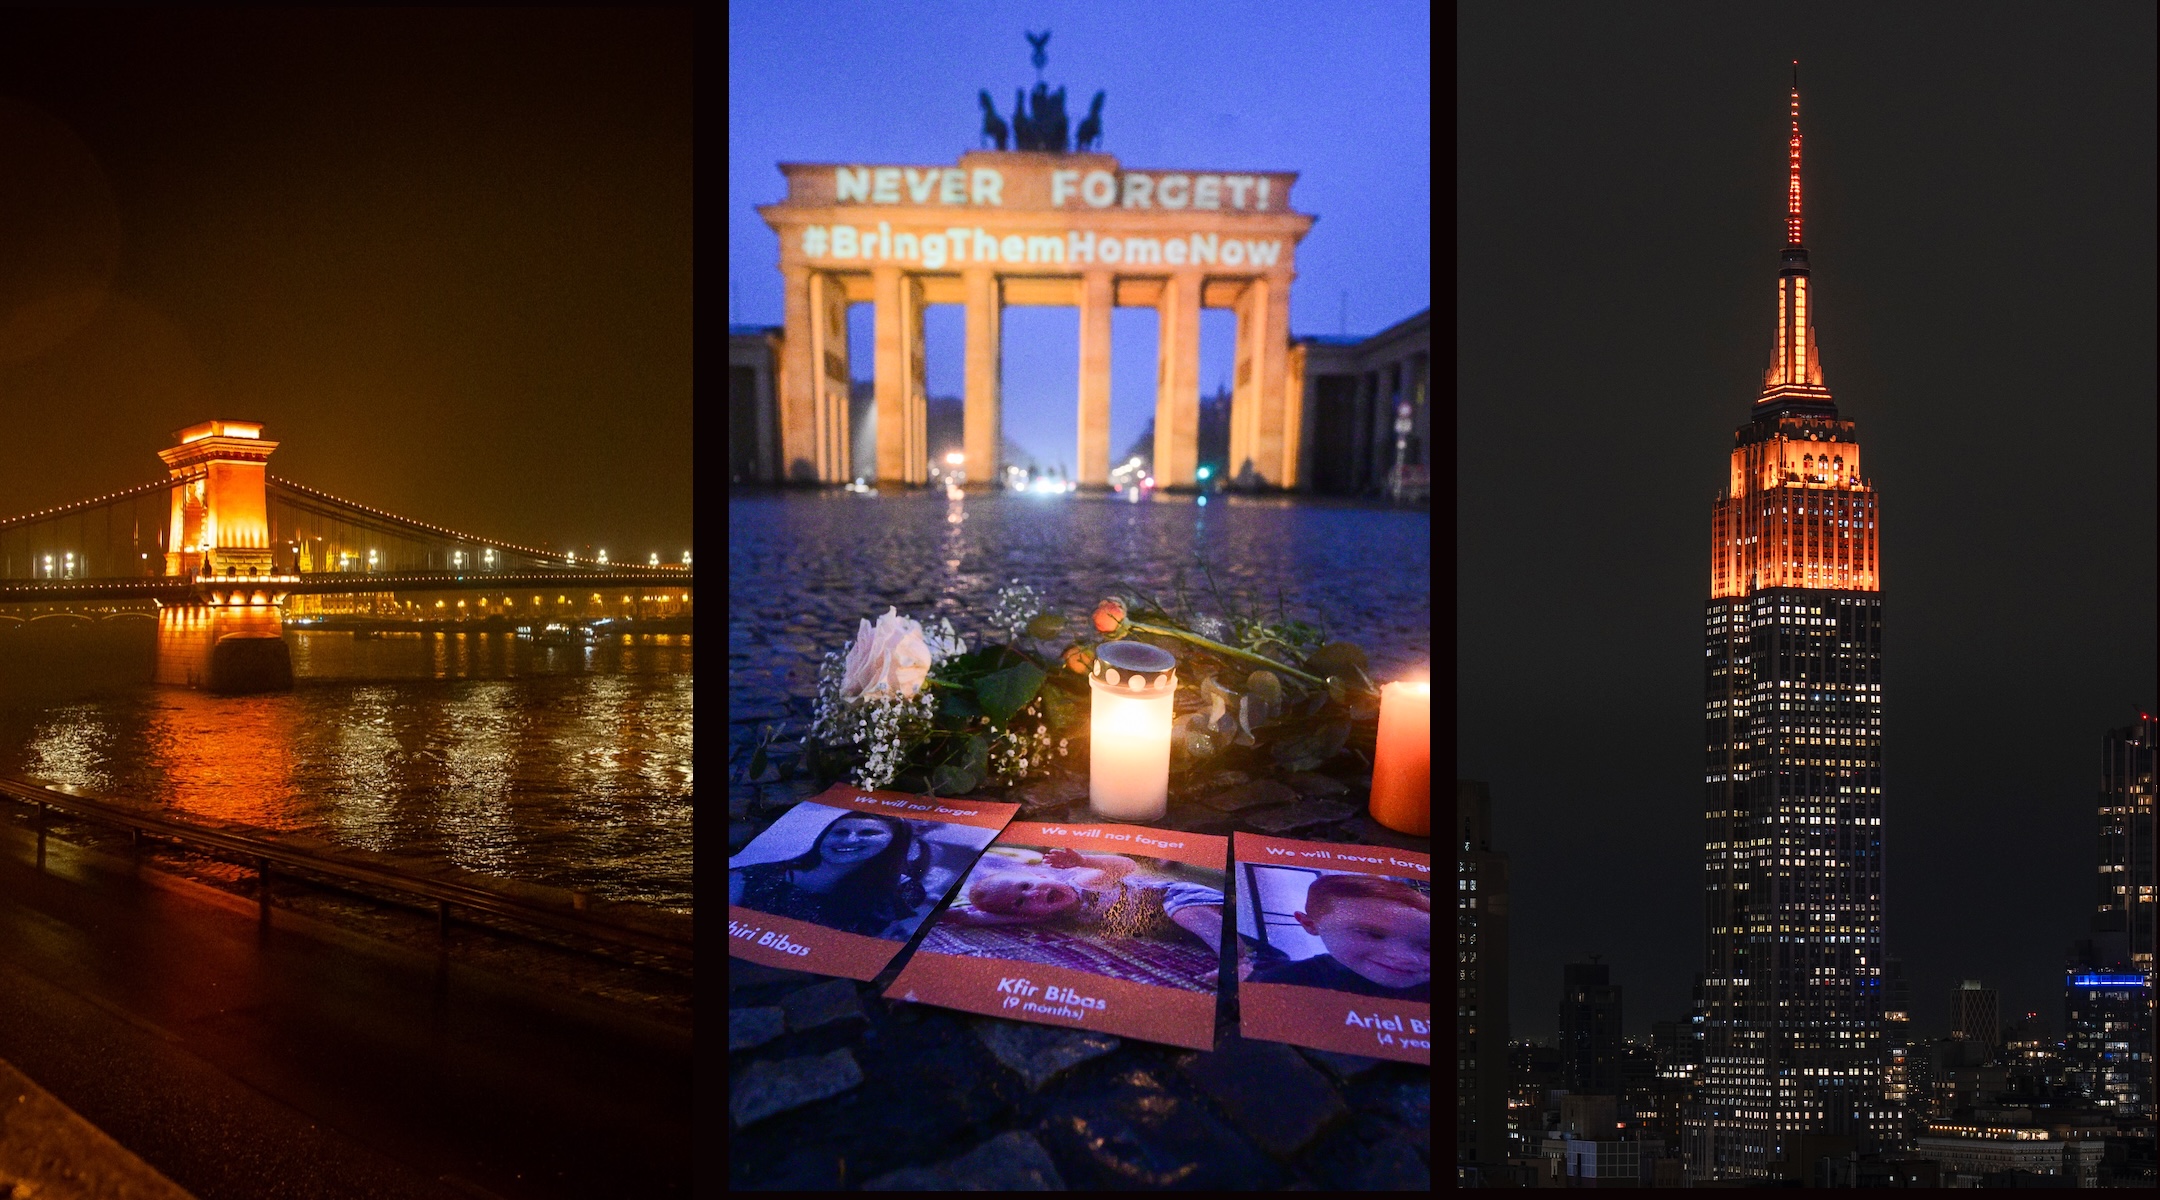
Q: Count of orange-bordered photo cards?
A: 3